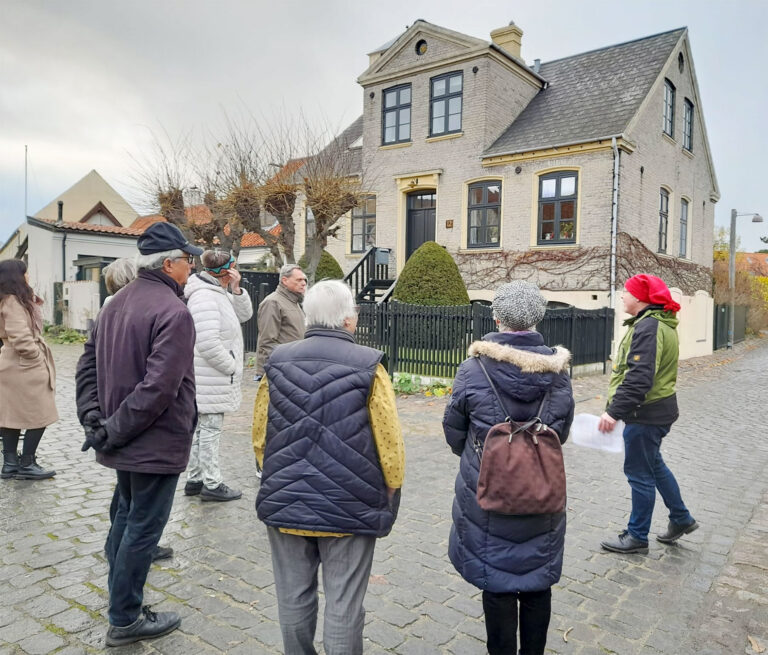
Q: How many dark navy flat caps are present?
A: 1